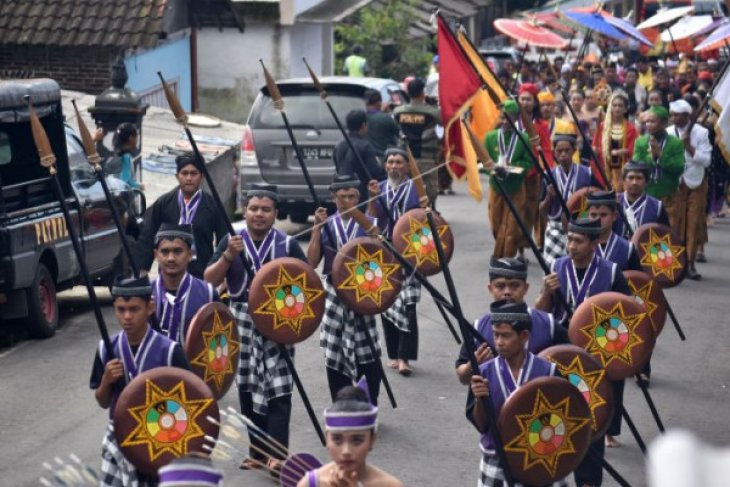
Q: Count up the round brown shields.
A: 11